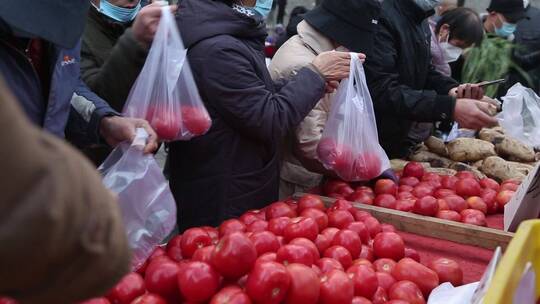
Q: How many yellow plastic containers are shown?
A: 1